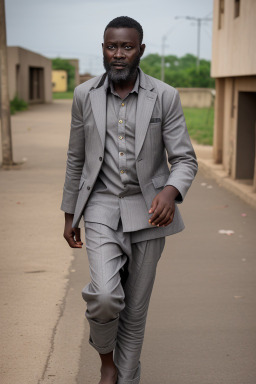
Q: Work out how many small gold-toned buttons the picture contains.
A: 5